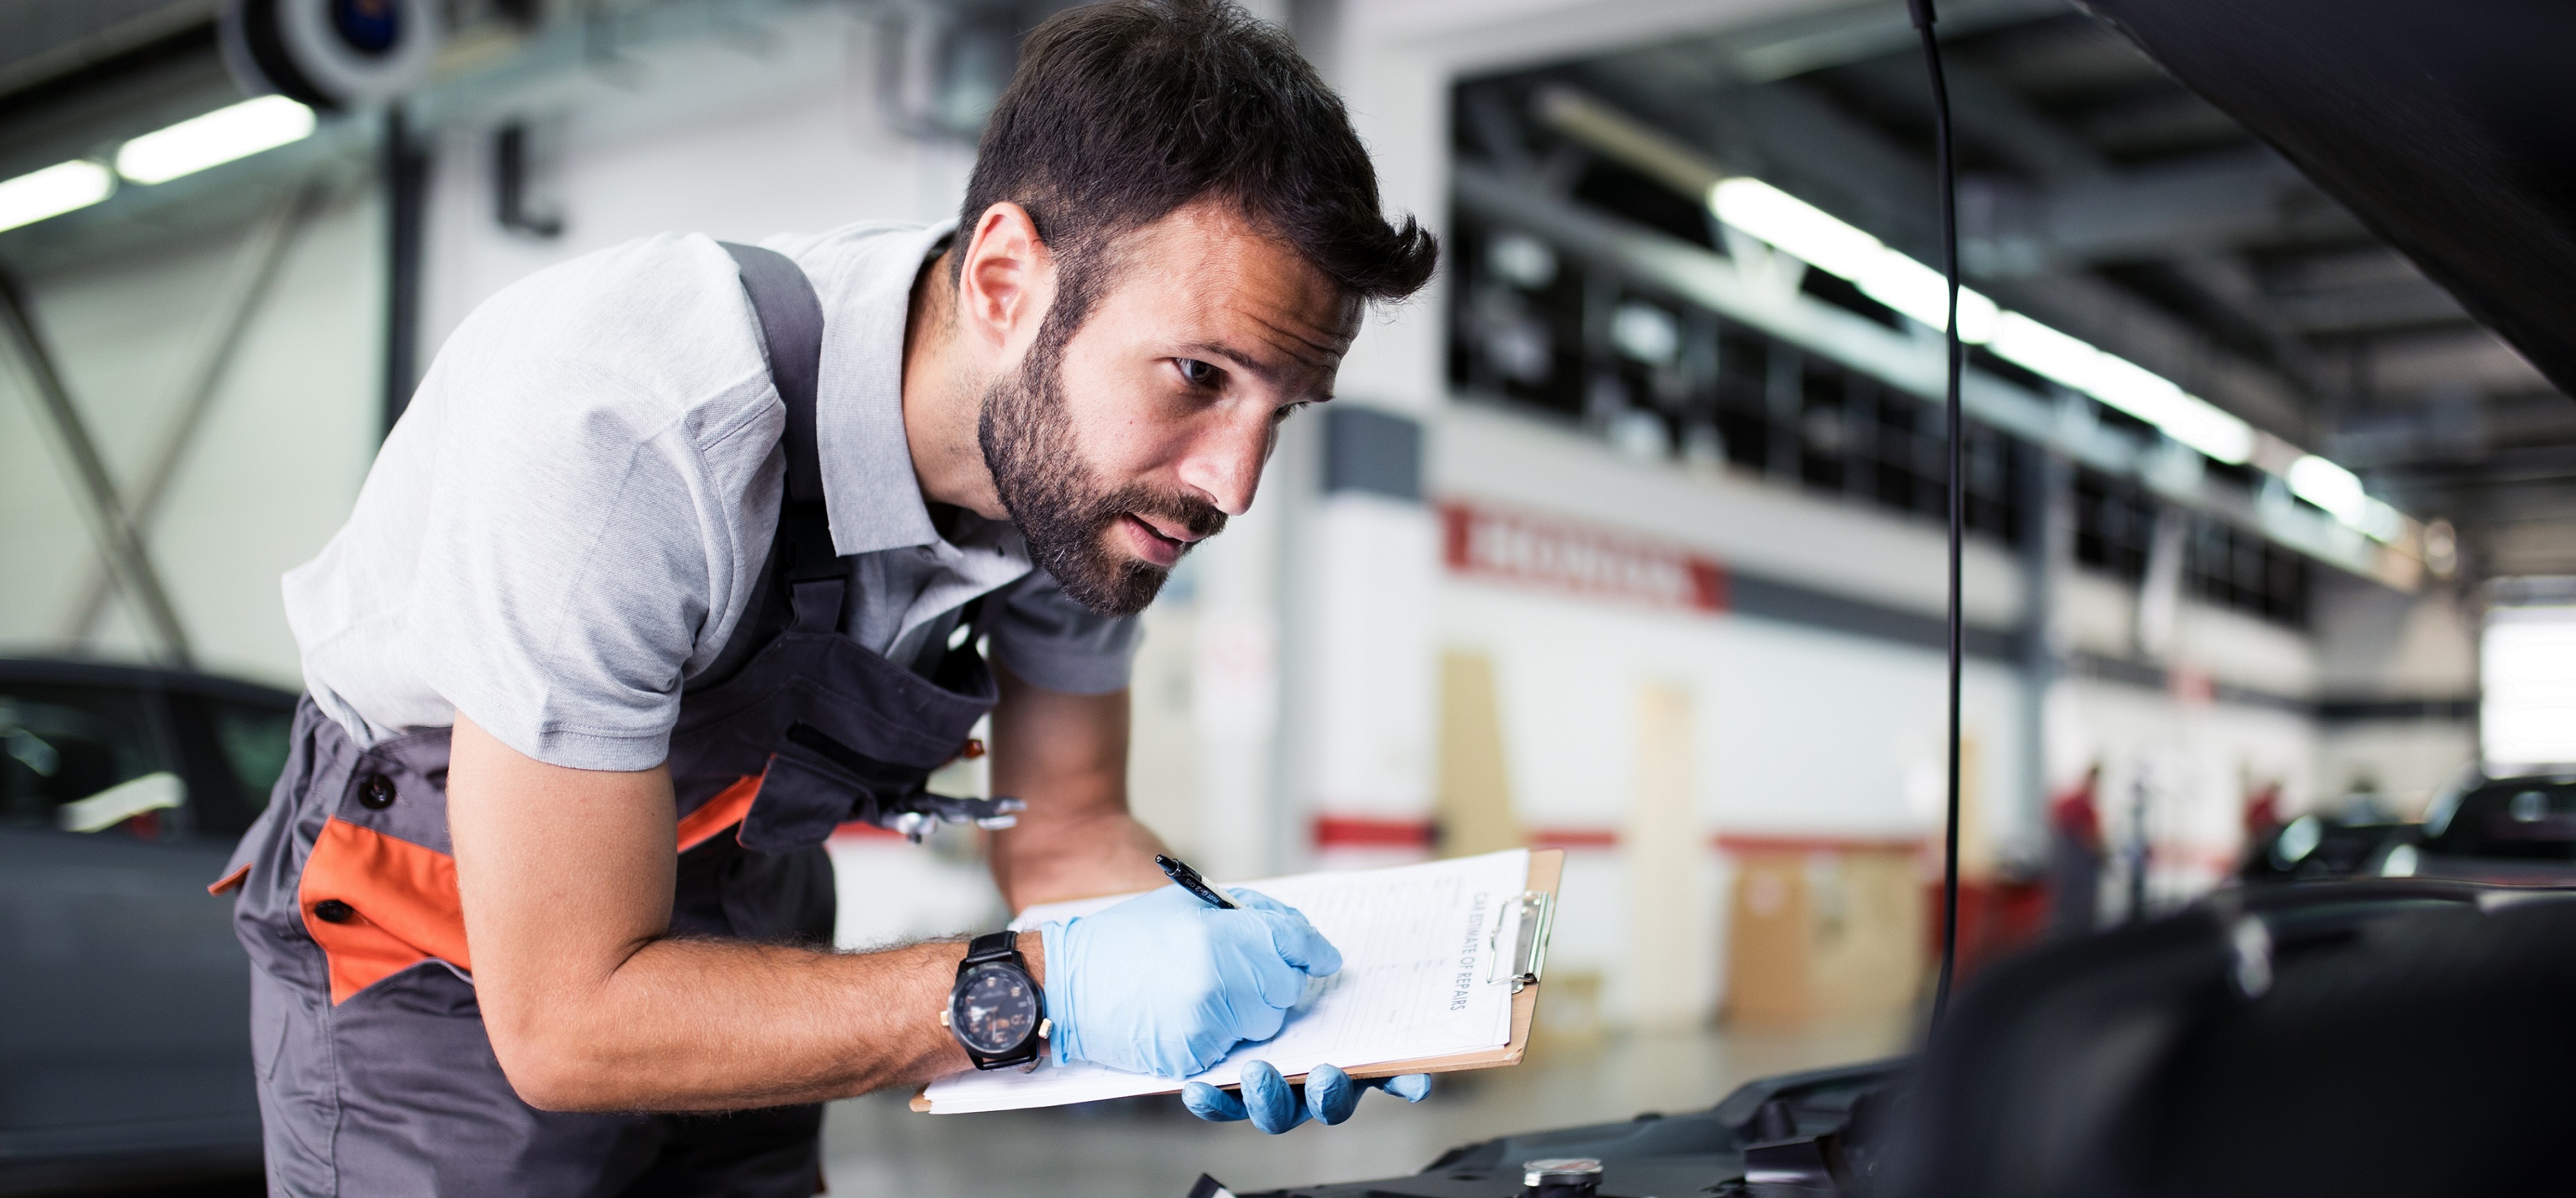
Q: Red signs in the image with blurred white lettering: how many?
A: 1